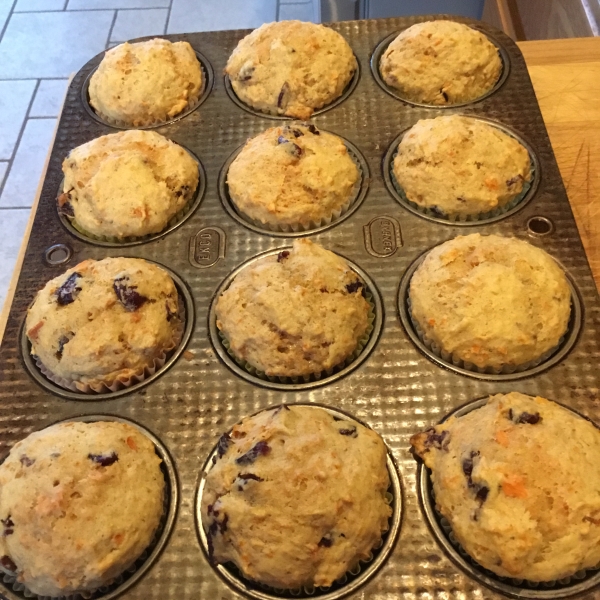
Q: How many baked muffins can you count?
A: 12